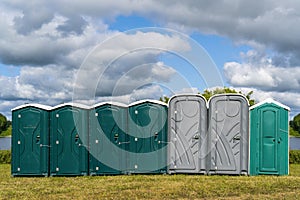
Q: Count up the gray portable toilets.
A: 2